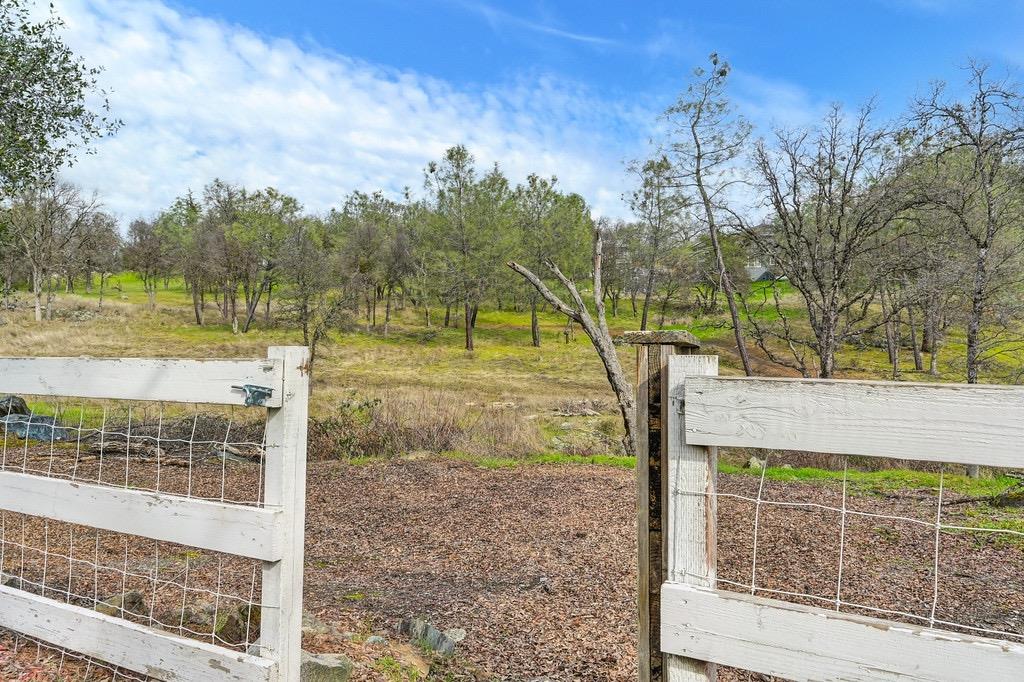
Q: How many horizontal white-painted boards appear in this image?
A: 5